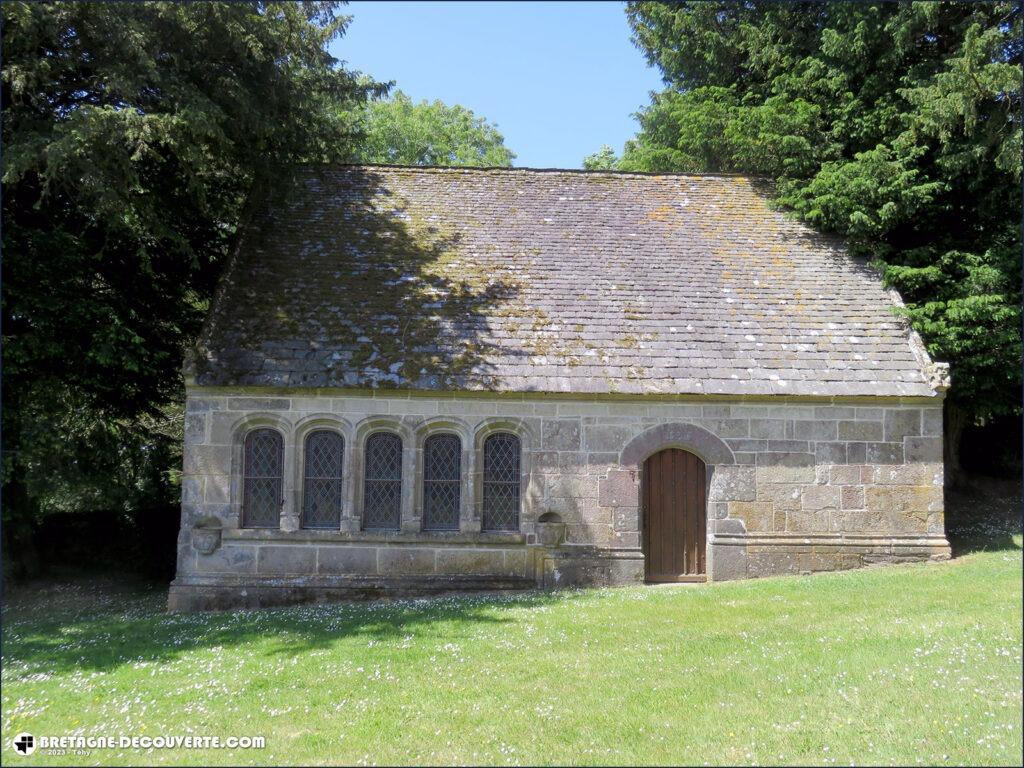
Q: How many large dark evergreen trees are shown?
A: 2